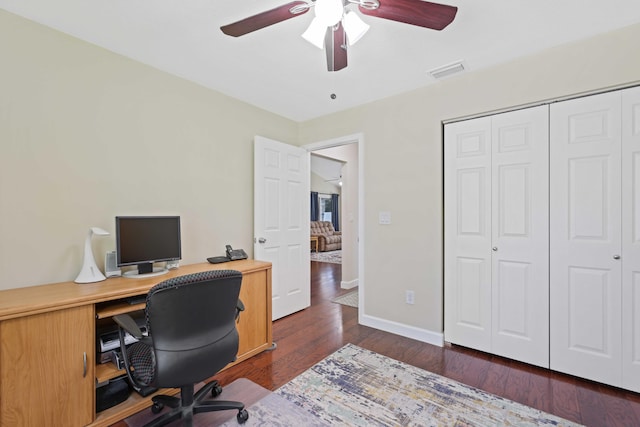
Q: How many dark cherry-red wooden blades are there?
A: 3